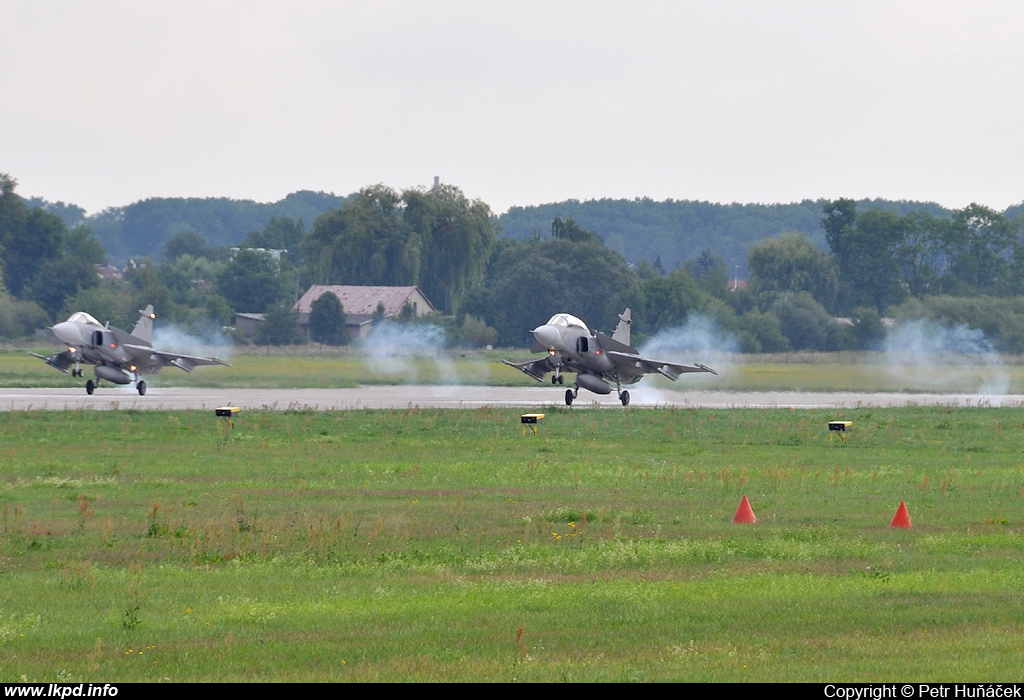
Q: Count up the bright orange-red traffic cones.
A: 2